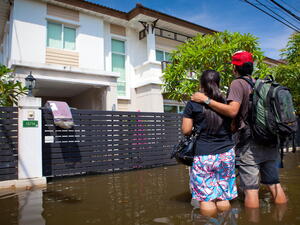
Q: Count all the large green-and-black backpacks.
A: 1